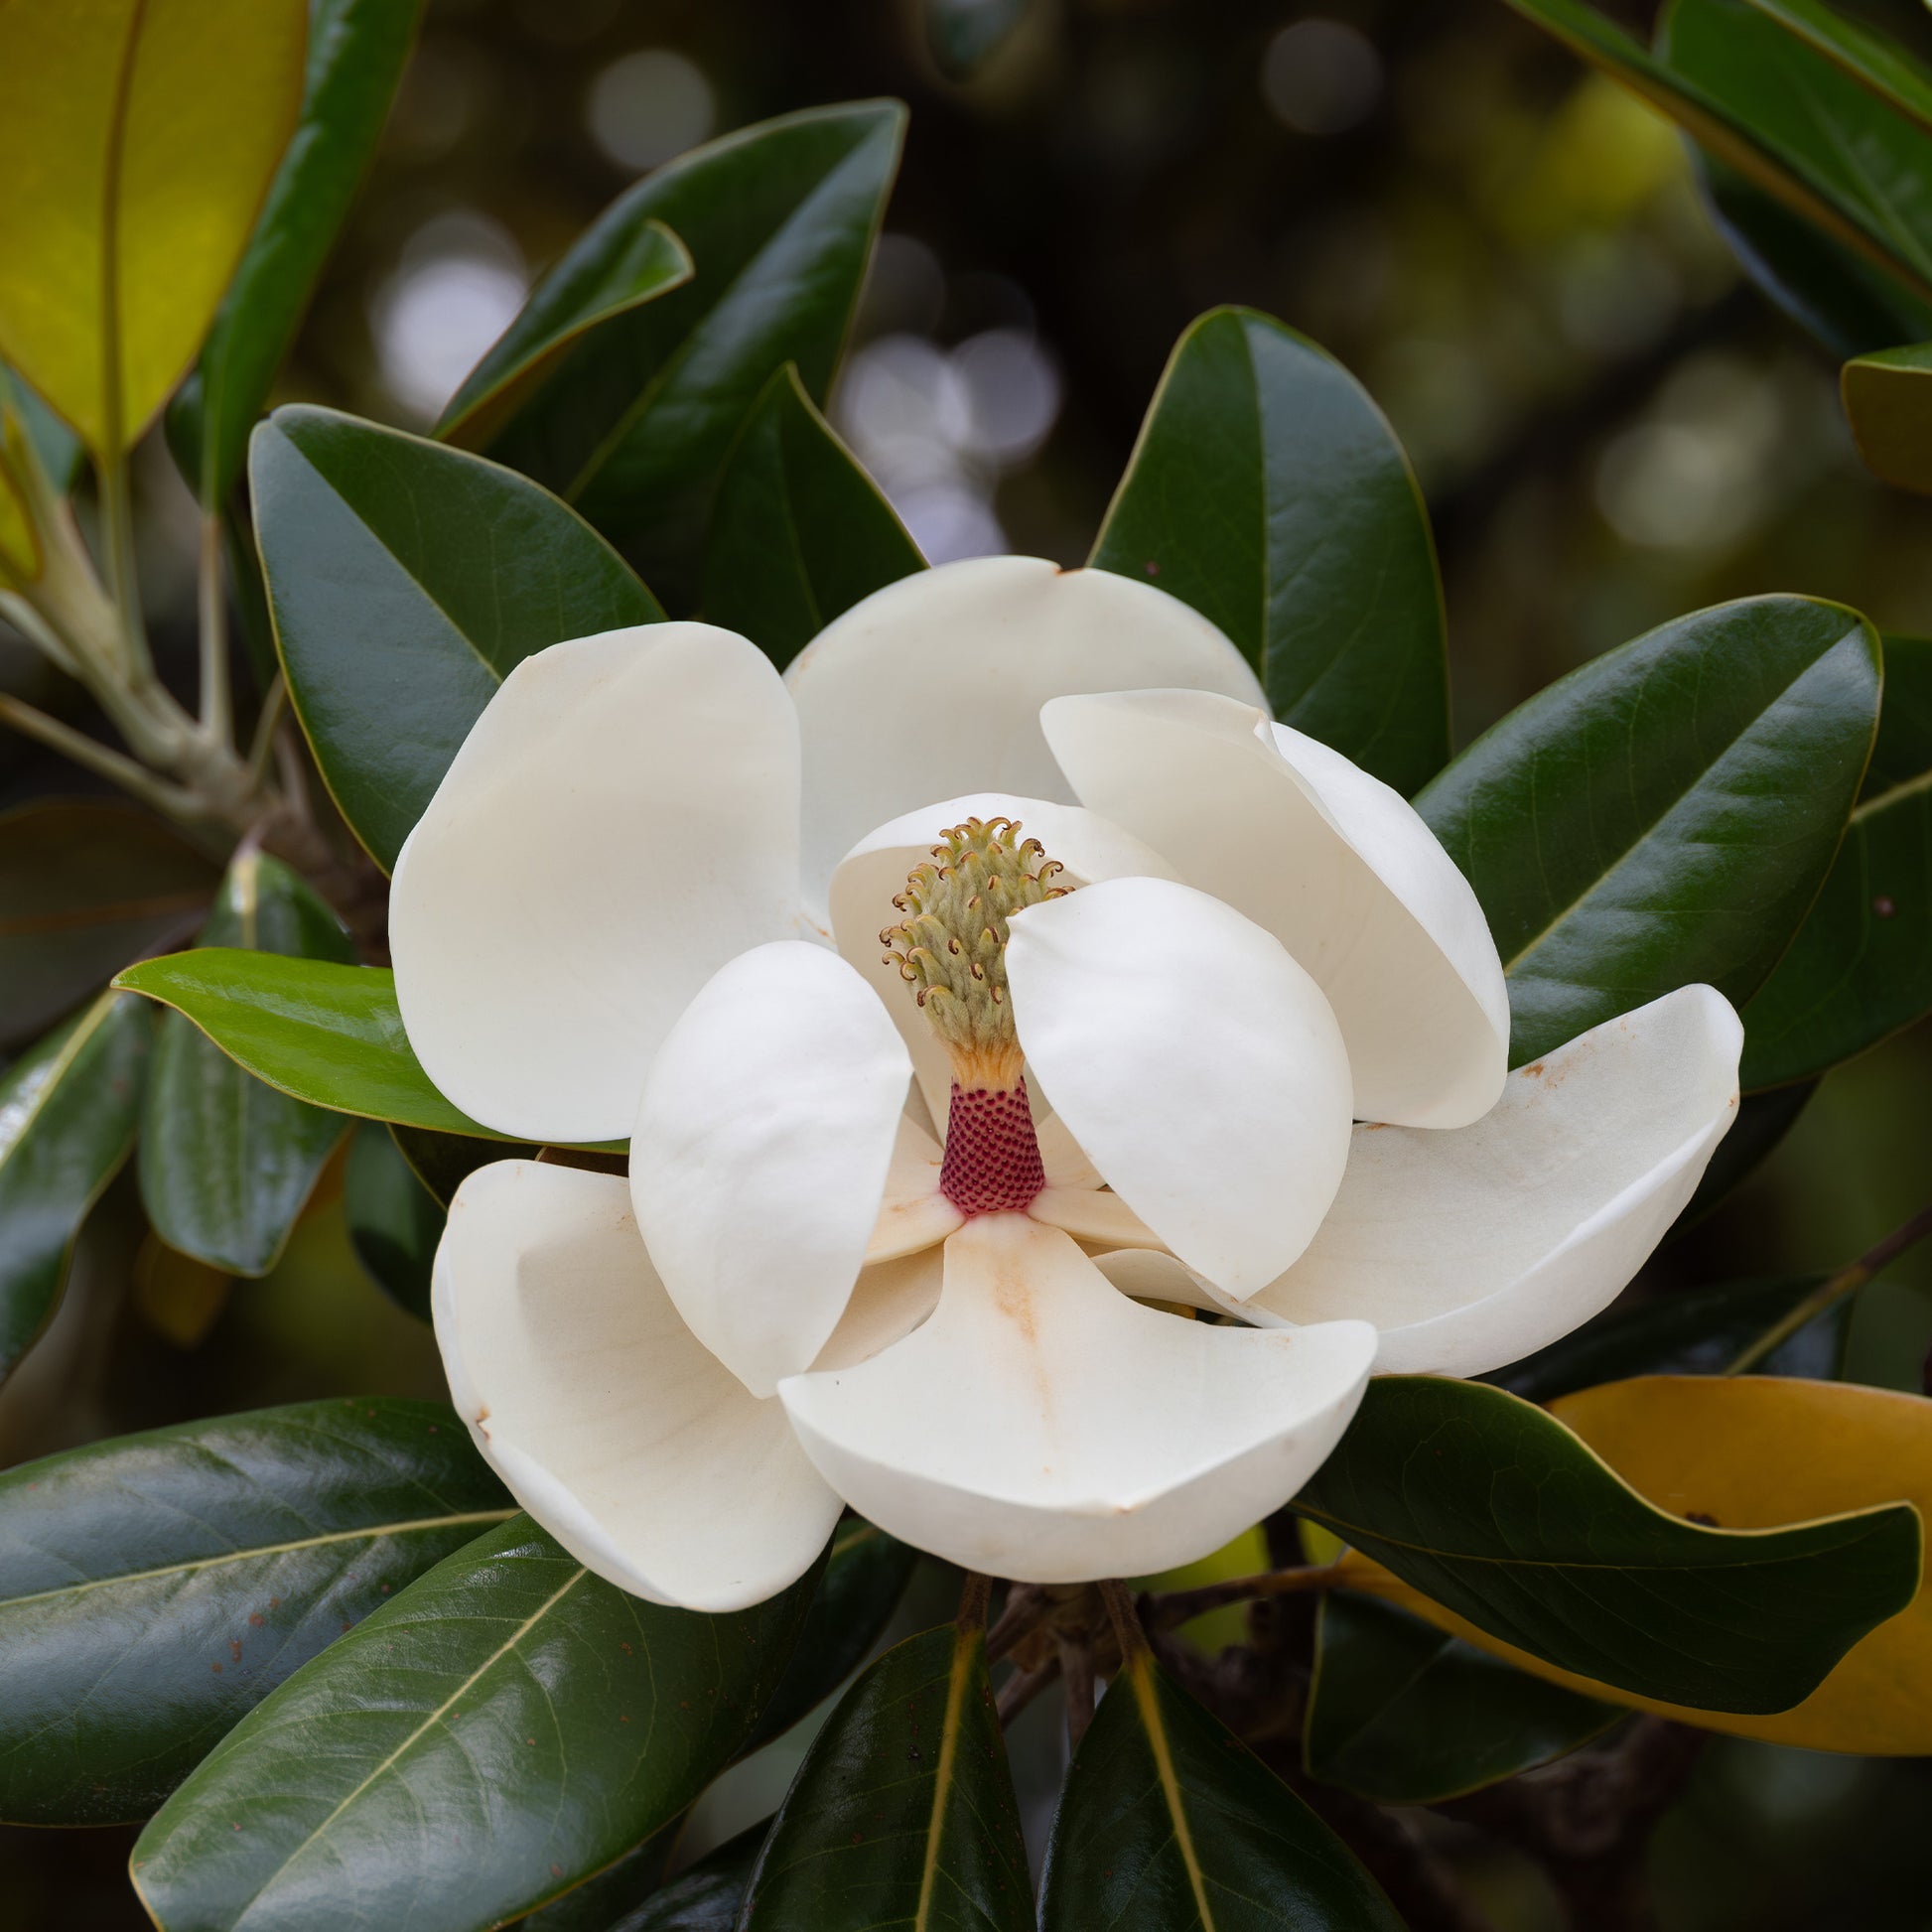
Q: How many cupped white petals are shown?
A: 9